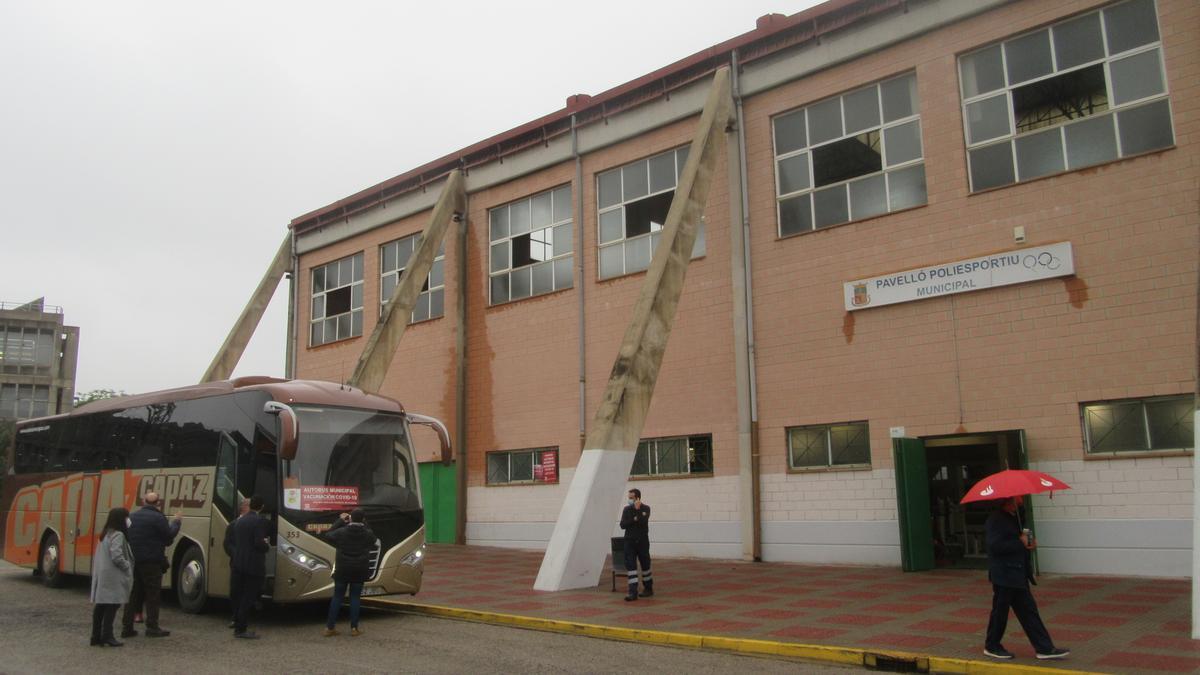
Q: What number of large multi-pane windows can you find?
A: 6